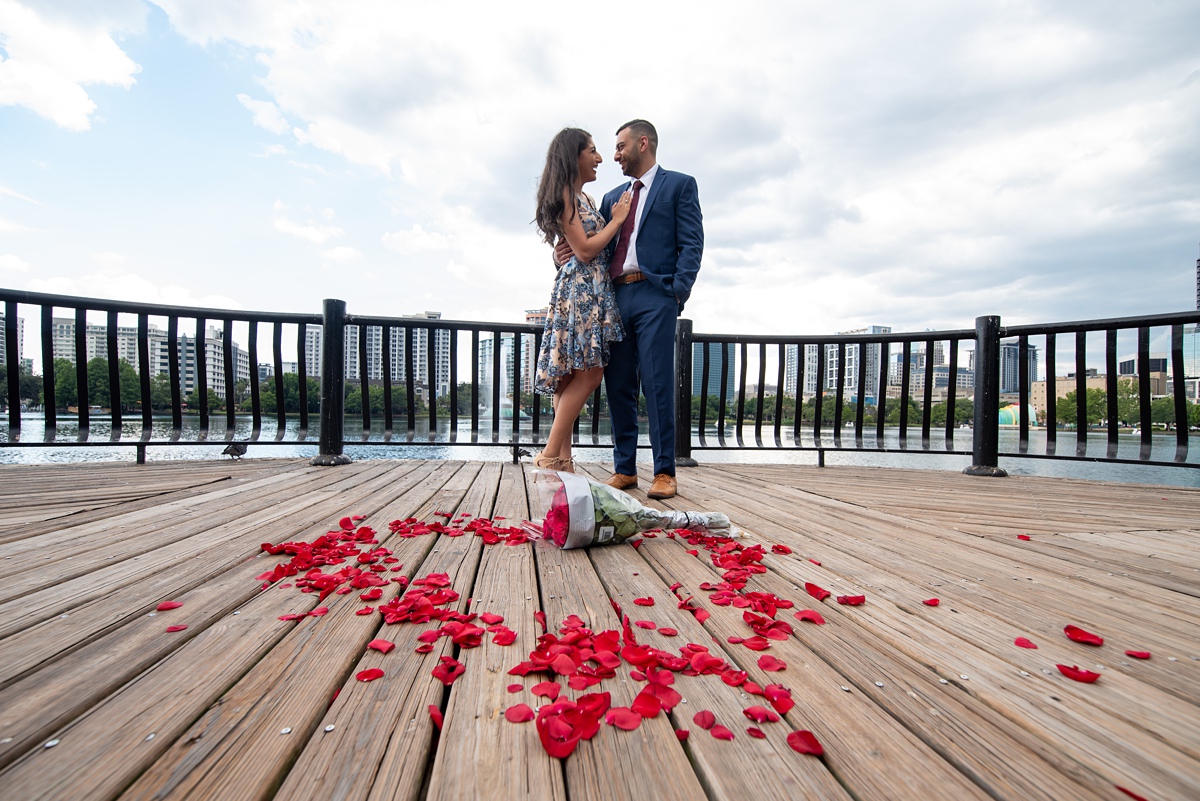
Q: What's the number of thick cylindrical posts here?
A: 3